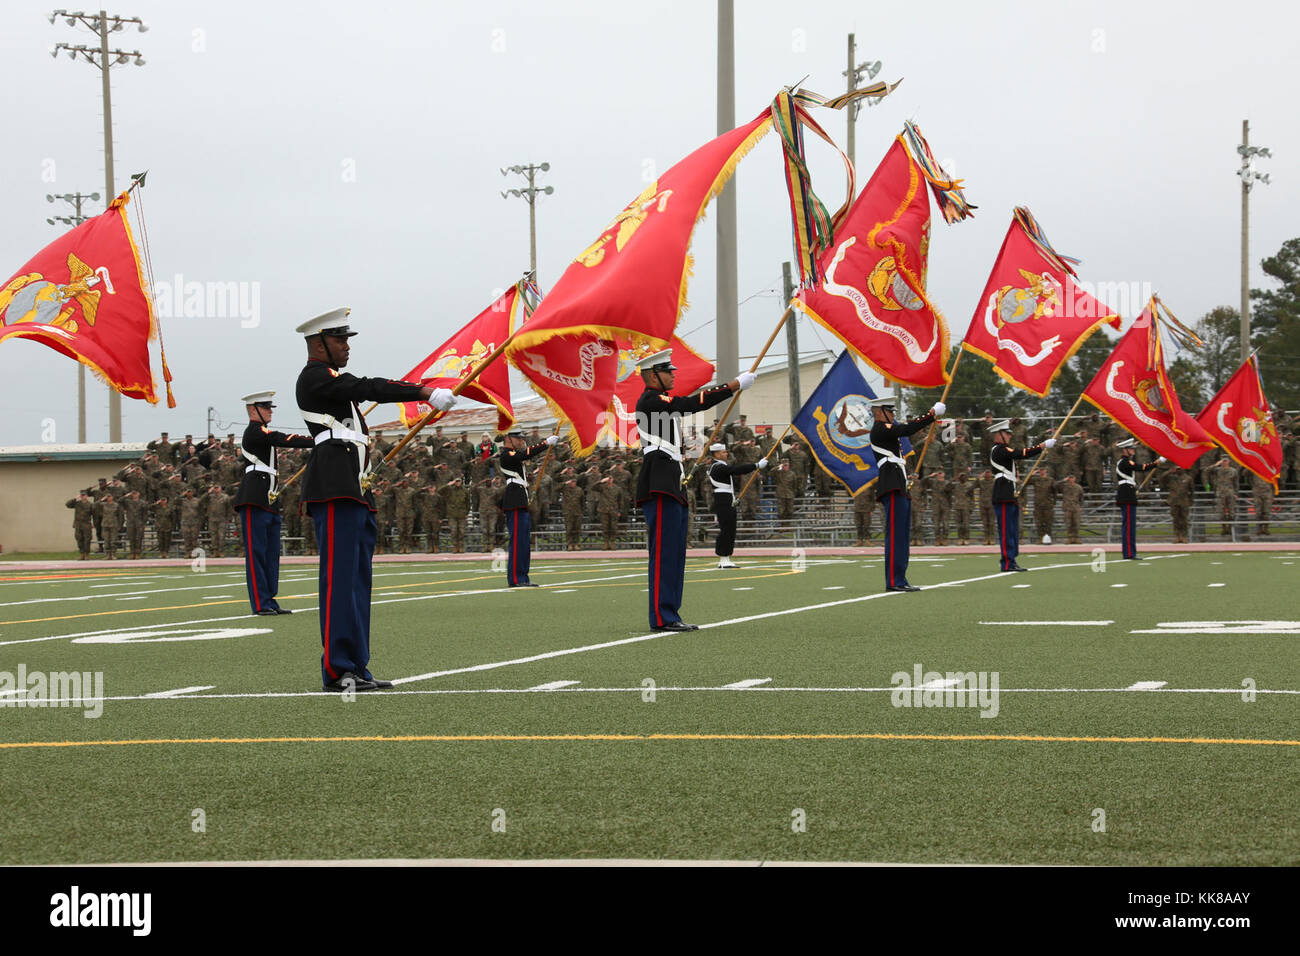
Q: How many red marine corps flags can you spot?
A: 8